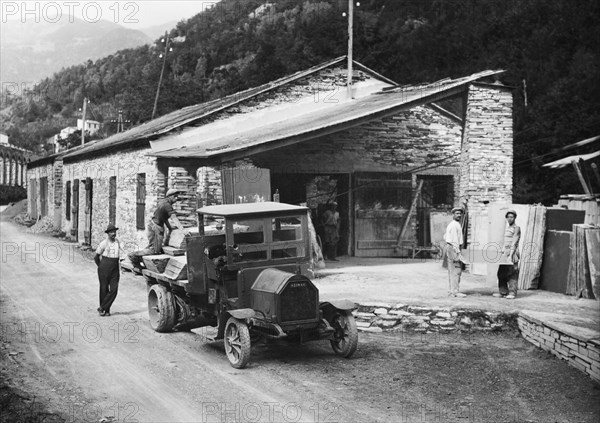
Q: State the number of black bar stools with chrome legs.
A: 0